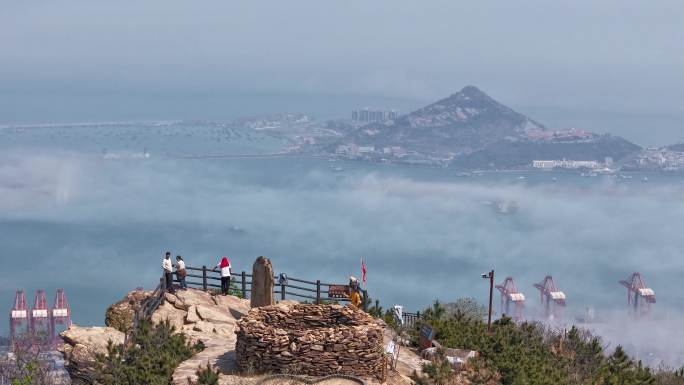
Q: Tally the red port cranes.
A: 6